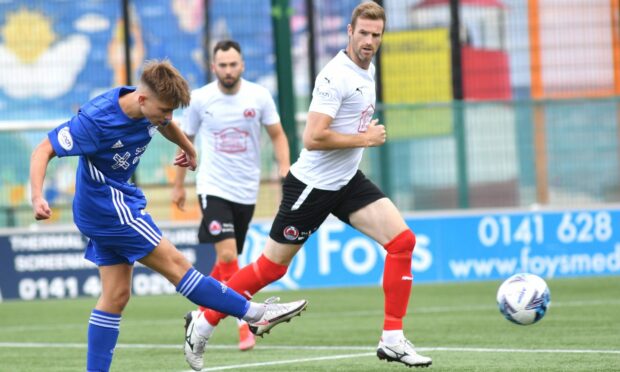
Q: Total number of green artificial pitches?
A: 1